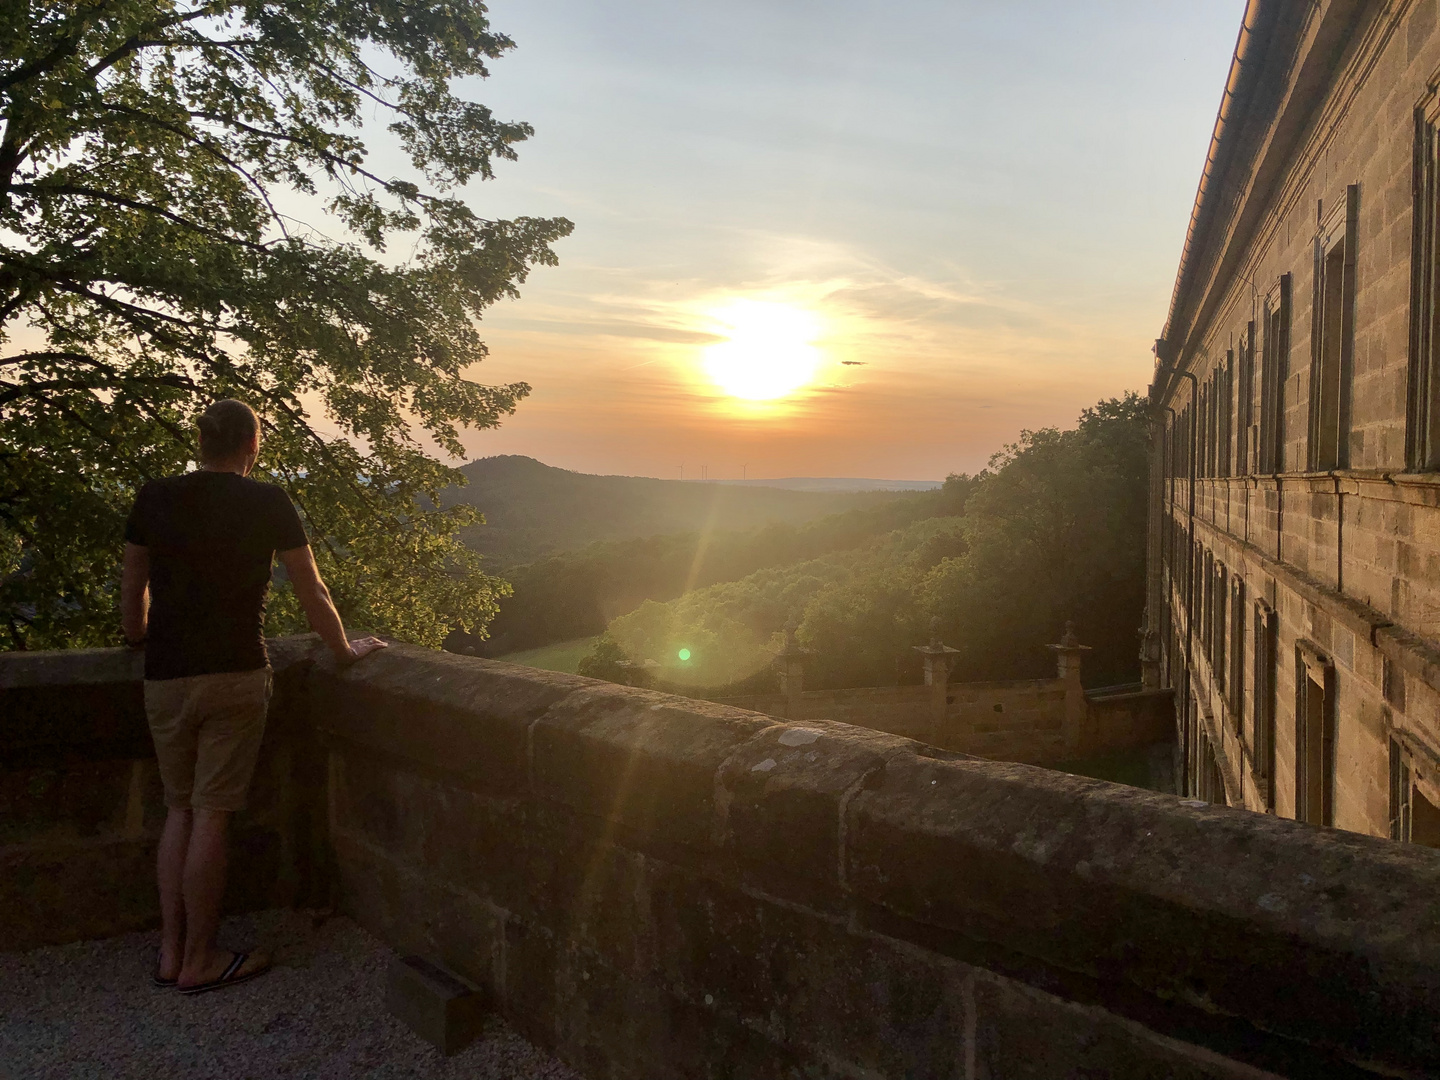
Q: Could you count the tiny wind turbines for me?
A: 4